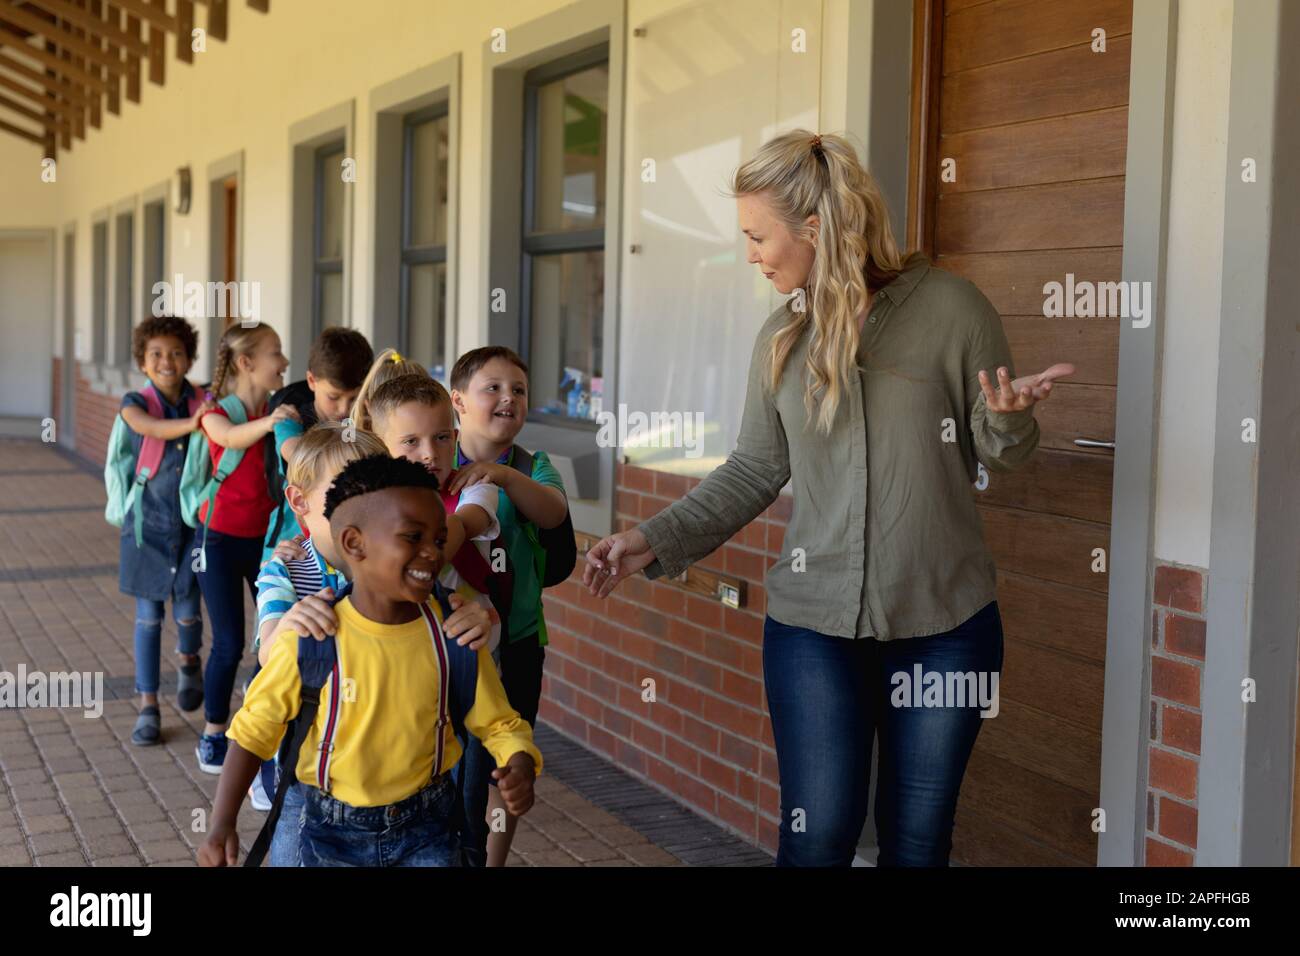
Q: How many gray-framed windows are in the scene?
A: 6